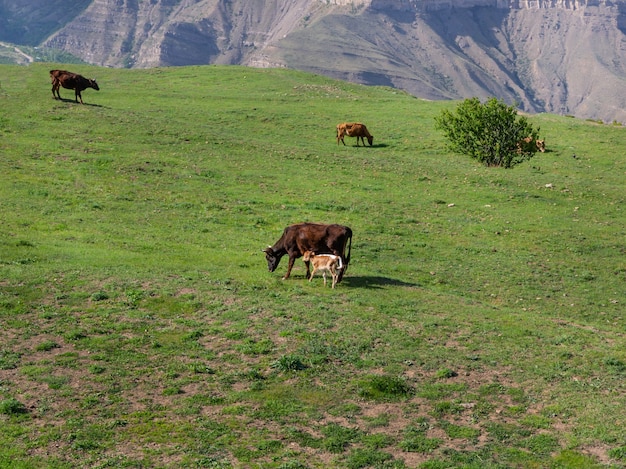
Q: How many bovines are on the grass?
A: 5